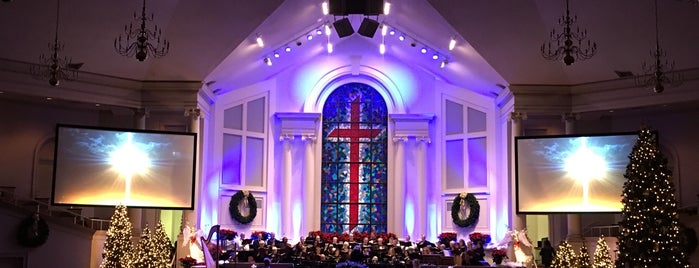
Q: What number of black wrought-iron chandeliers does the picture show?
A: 4